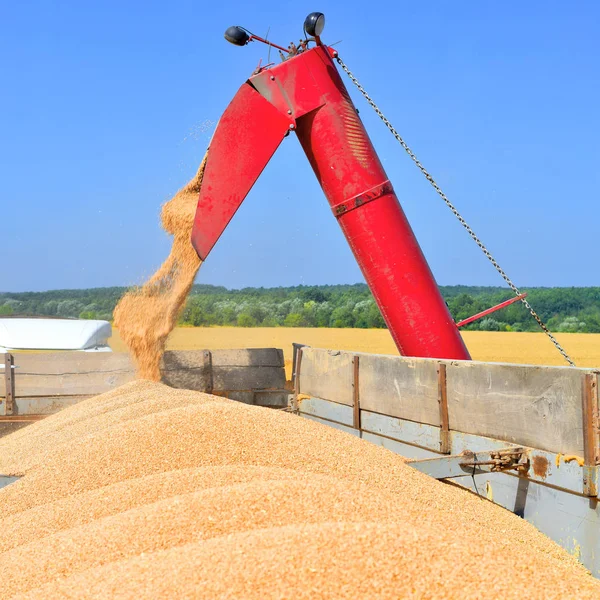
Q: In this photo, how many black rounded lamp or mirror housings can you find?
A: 2